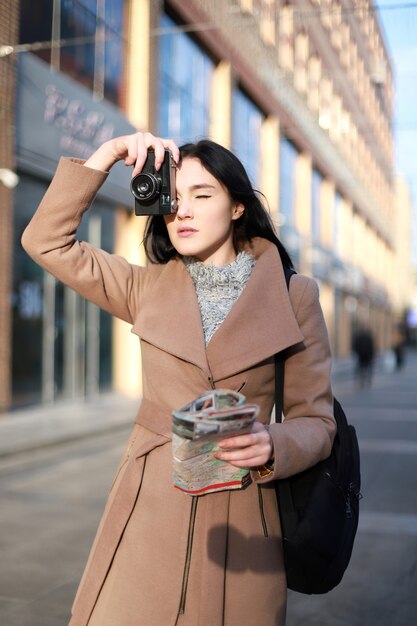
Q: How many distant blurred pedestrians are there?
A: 2